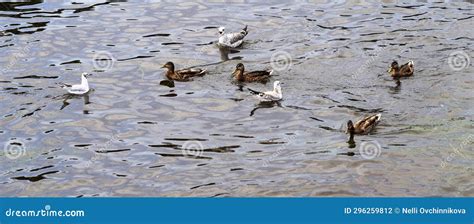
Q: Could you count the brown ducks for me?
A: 4